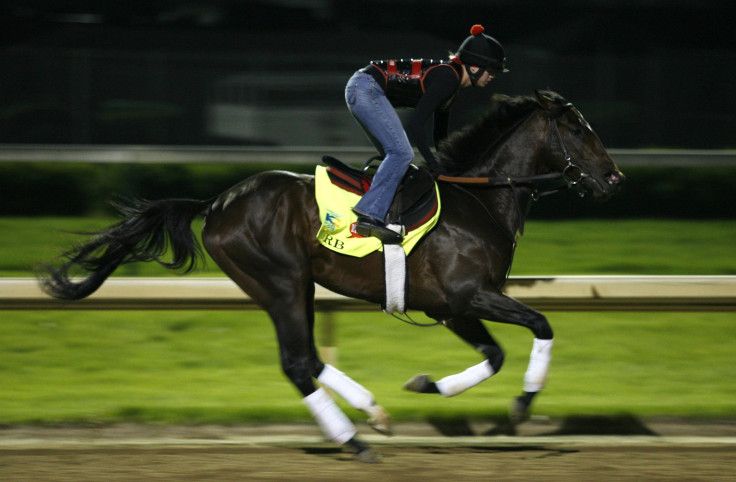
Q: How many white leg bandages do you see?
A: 4